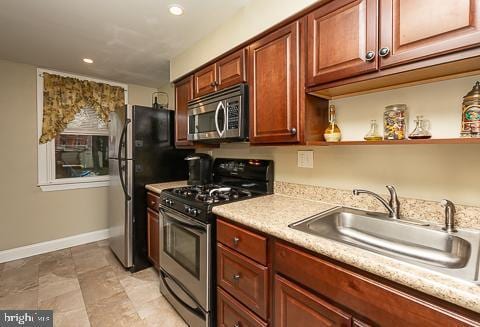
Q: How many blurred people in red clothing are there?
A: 0